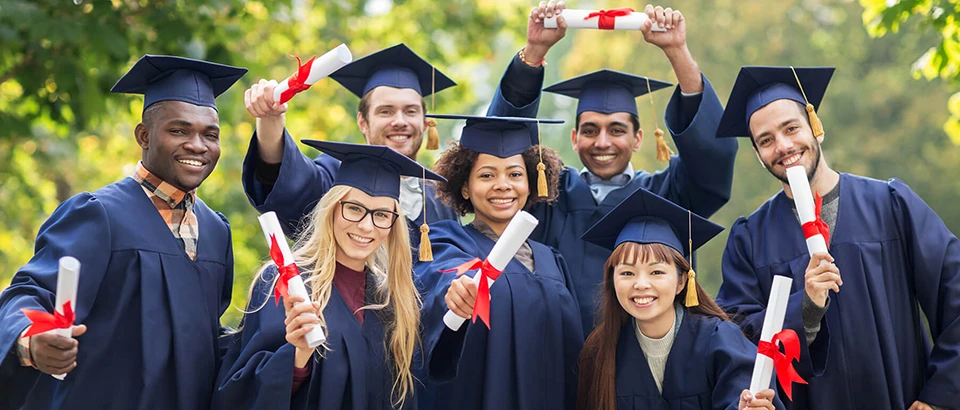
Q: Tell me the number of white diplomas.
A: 7